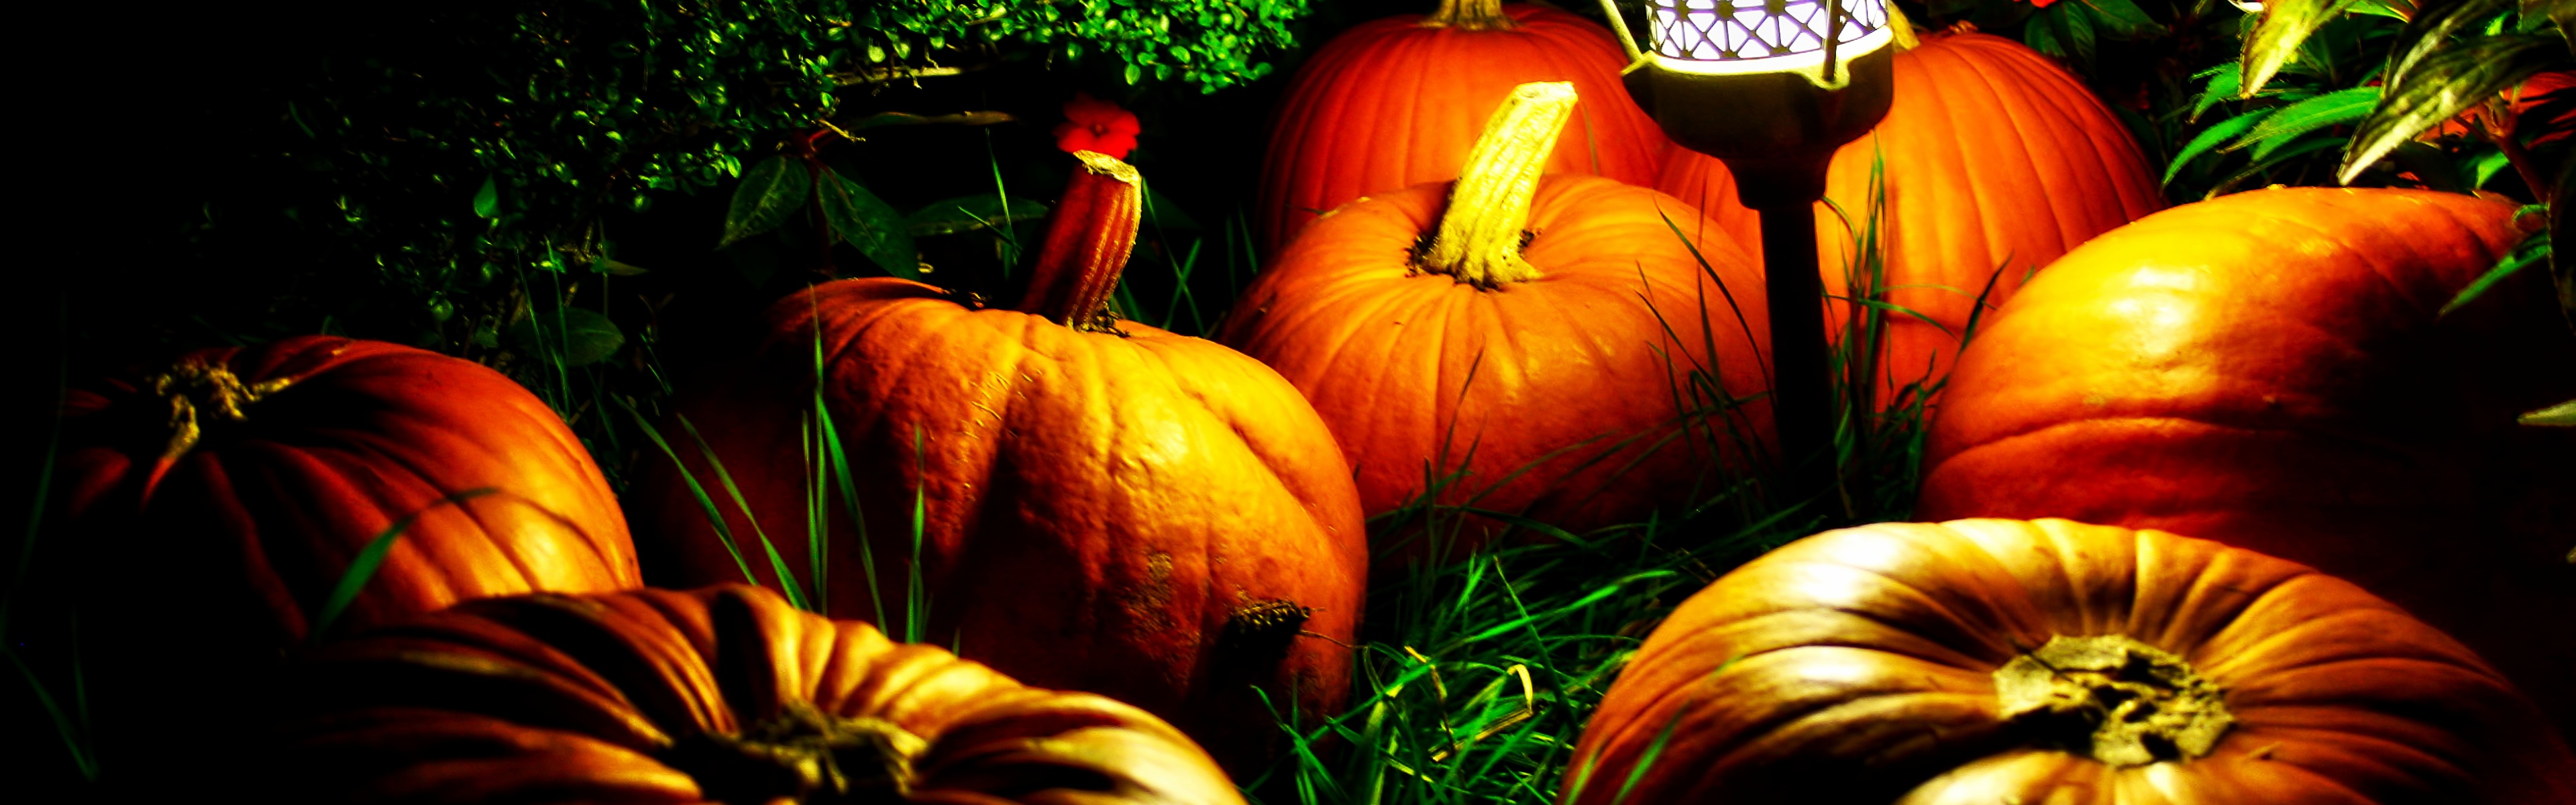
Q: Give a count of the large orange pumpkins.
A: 8